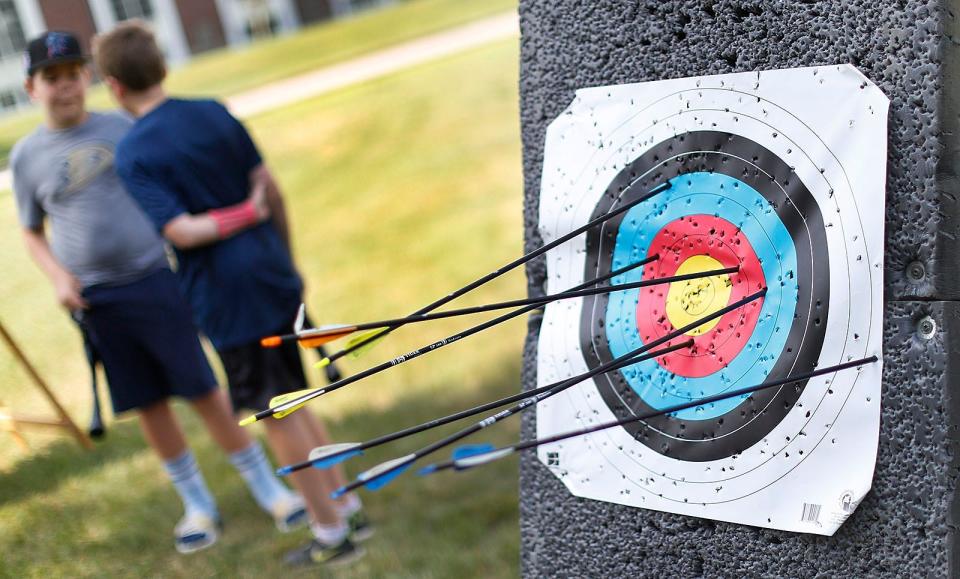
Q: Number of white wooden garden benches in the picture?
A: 0